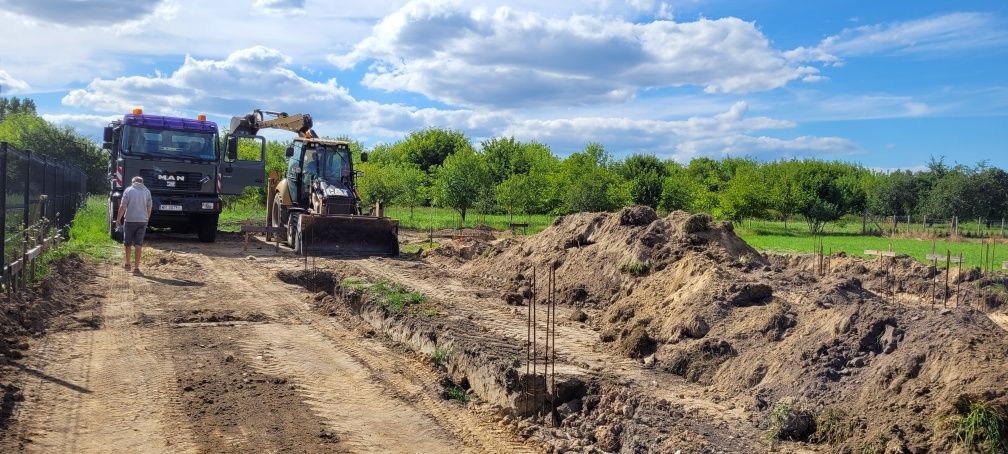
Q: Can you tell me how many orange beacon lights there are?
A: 2